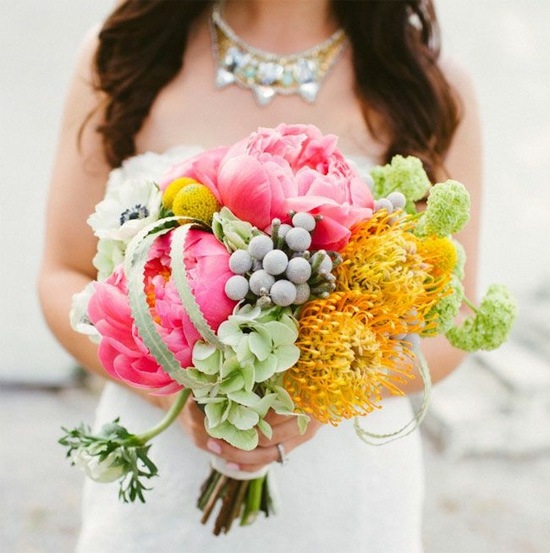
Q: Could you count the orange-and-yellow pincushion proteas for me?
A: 2